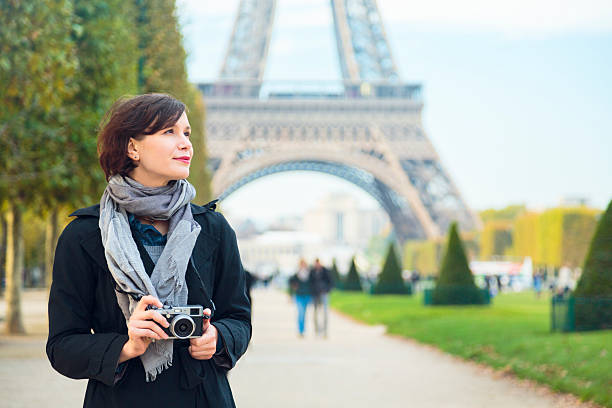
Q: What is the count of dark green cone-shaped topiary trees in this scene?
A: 5